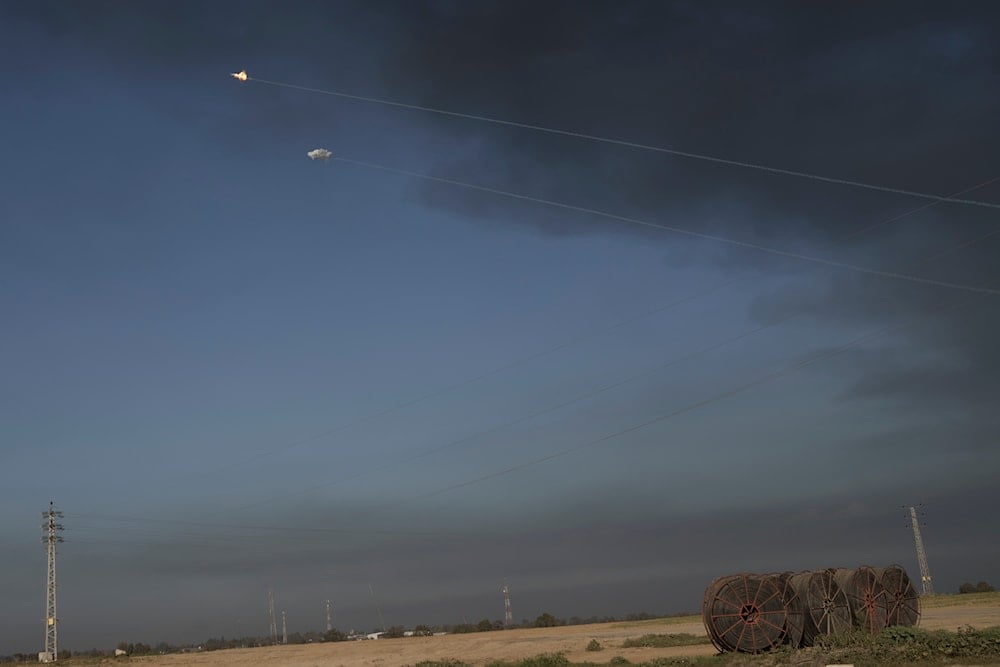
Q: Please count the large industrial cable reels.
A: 5